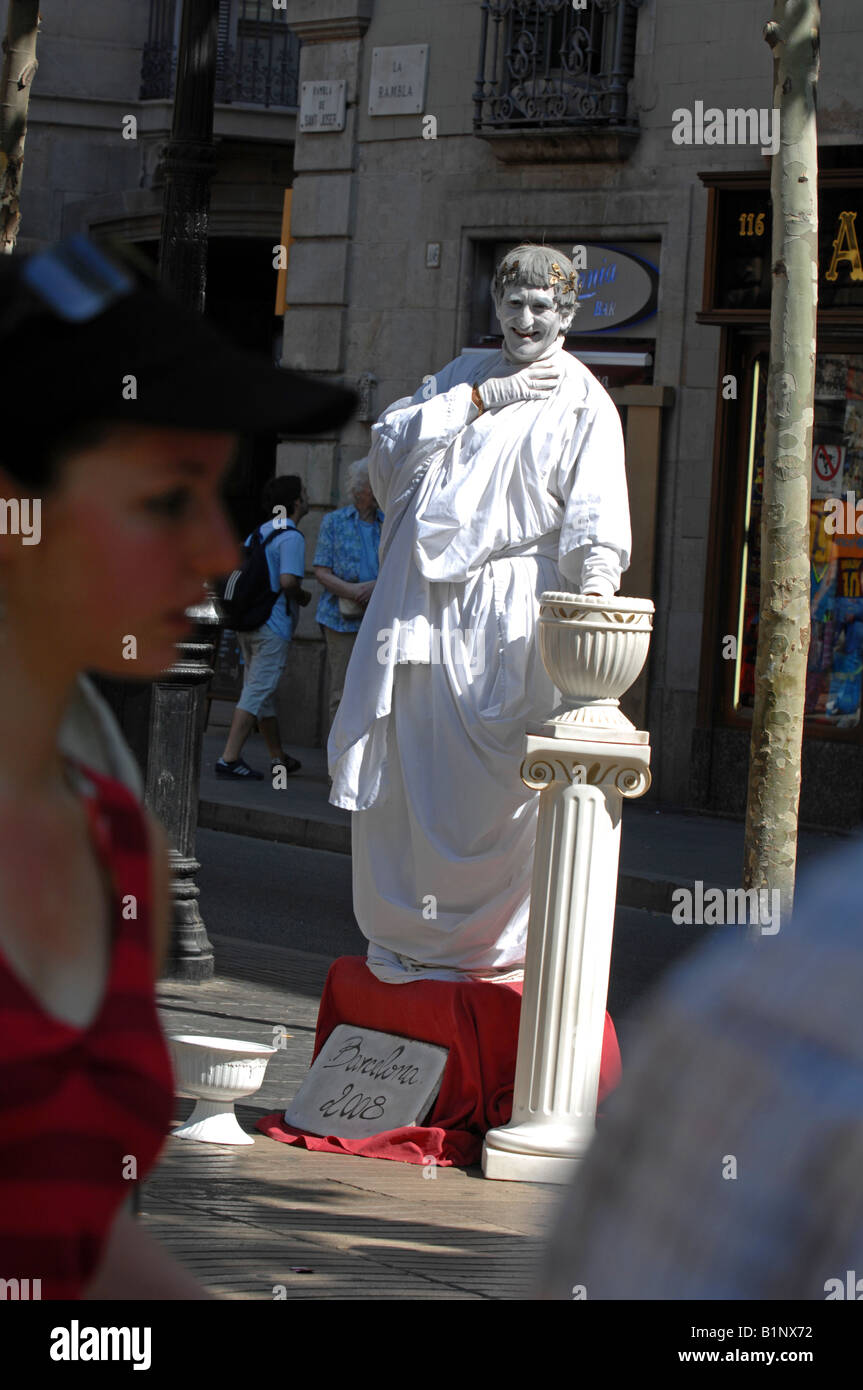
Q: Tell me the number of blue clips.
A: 1